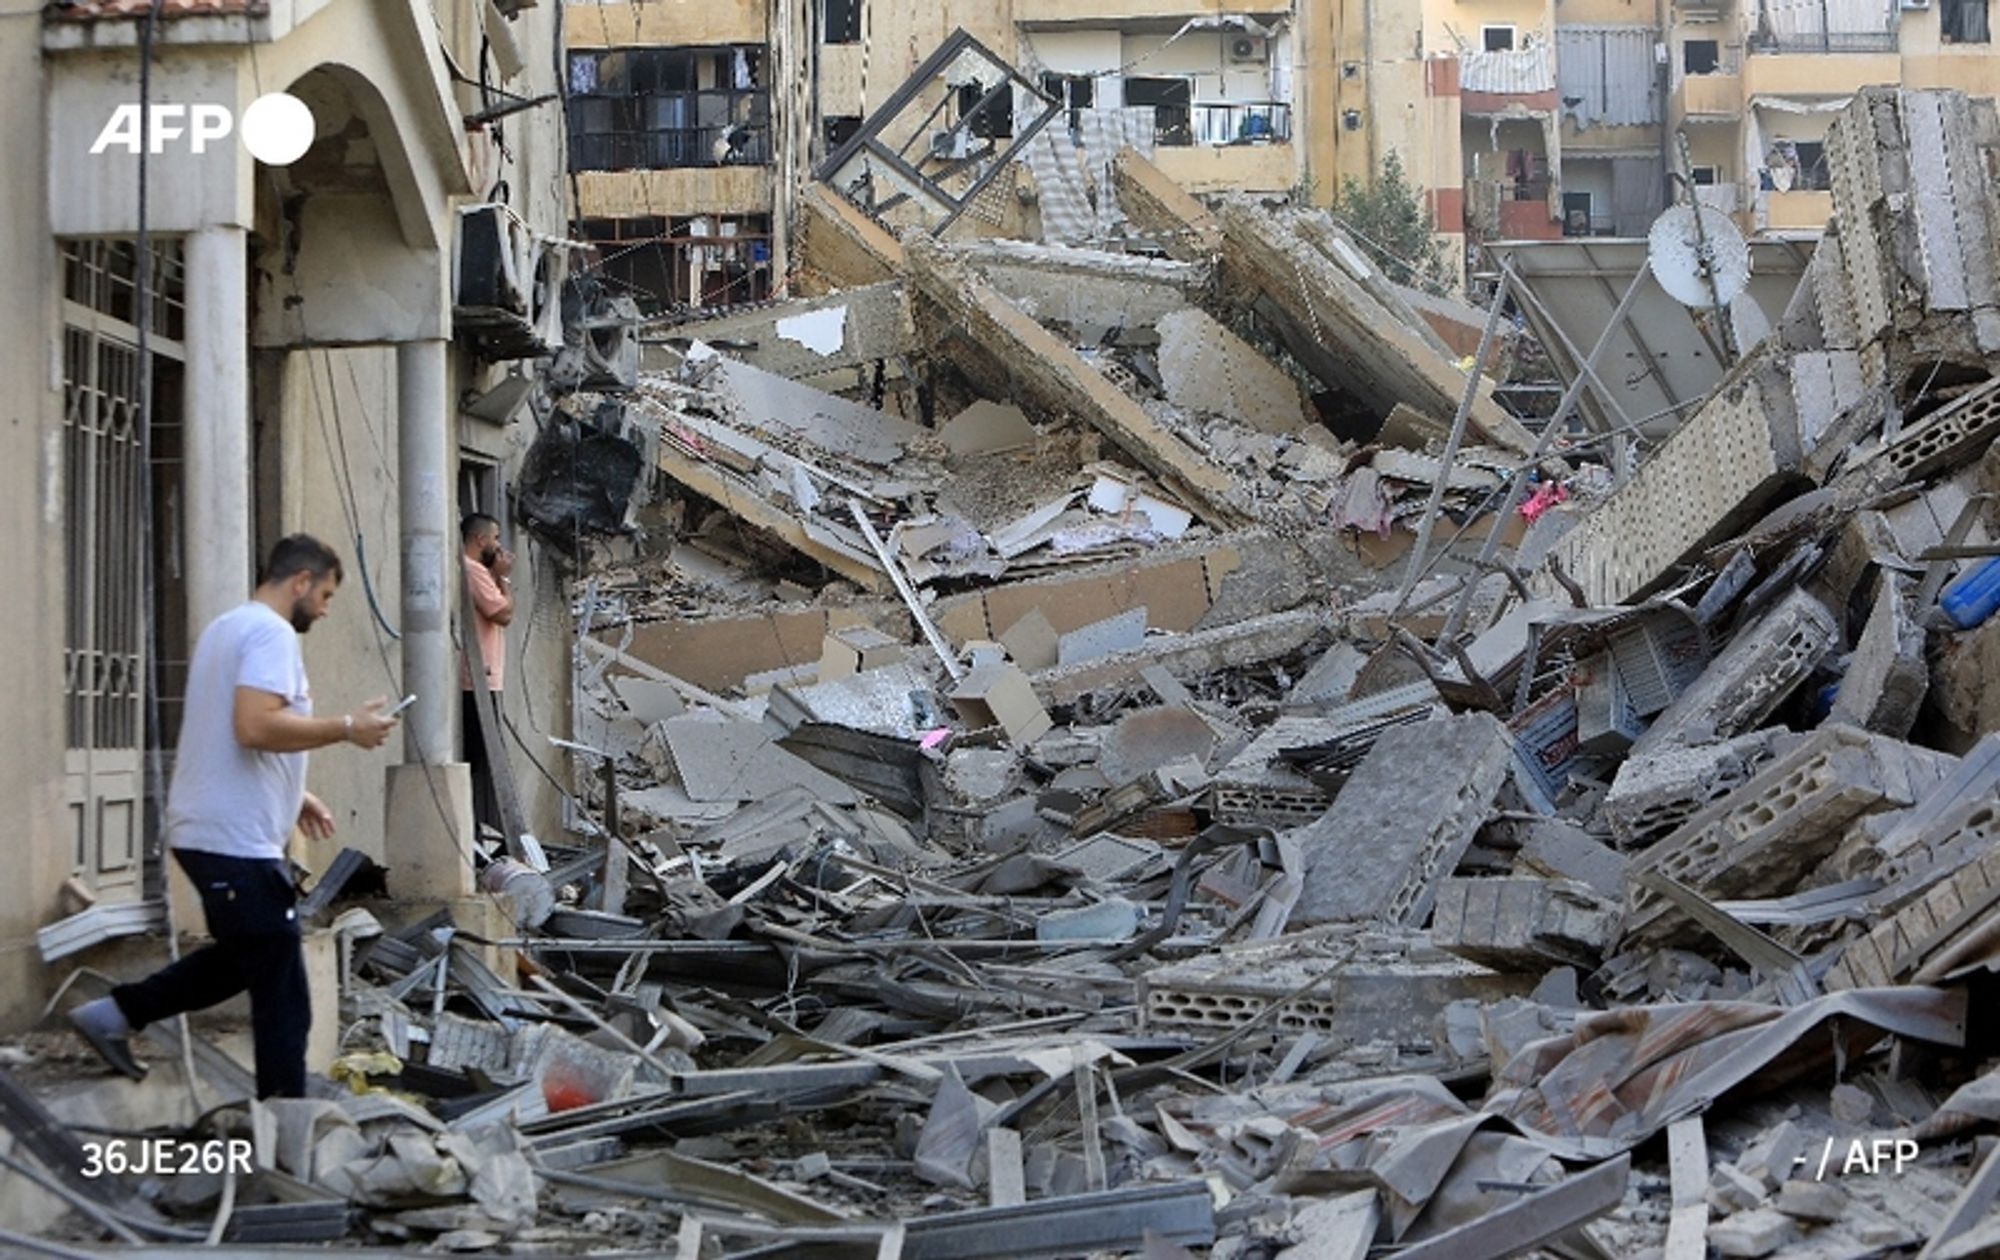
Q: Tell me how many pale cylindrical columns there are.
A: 2